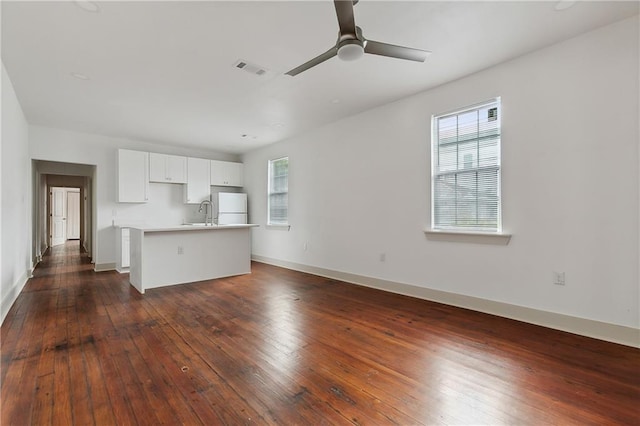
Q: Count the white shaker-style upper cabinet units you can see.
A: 4